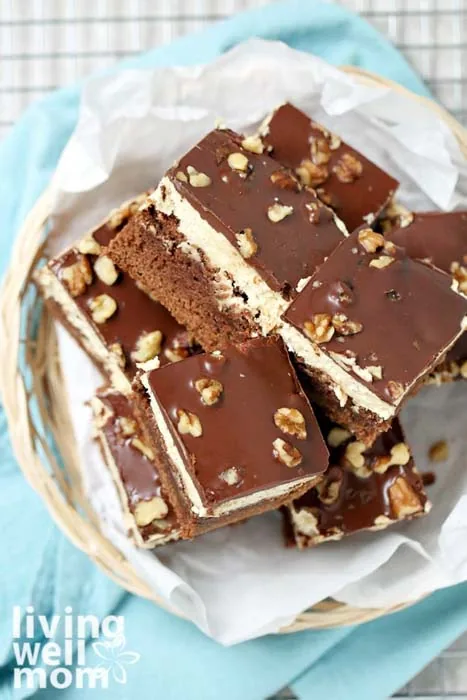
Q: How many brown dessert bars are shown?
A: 8